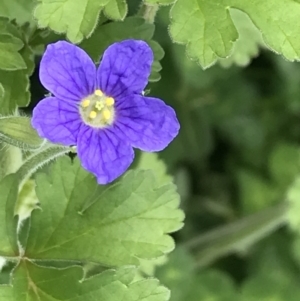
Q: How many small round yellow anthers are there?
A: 5